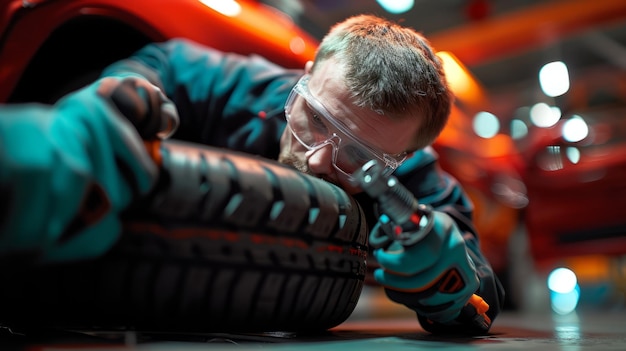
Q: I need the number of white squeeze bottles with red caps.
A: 0